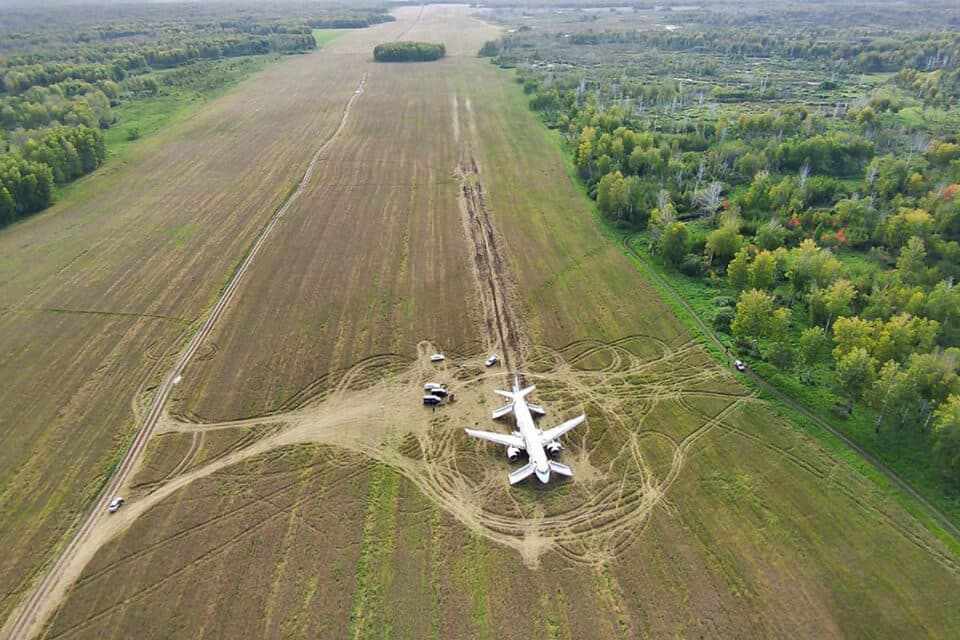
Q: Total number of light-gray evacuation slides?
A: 4